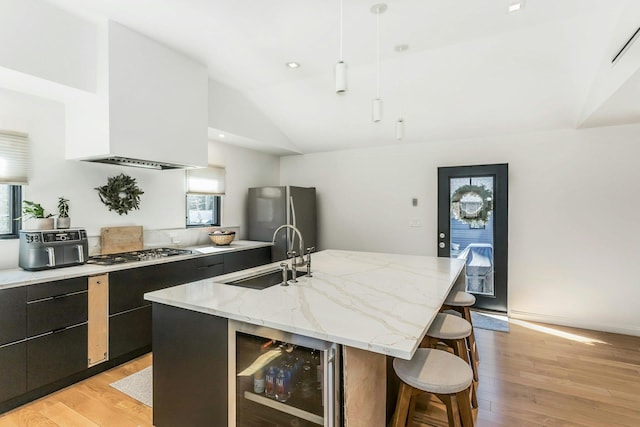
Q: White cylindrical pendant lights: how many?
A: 3